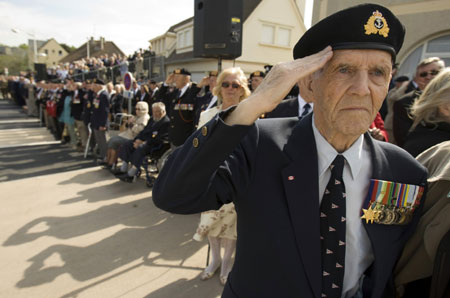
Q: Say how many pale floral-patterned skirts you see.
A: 1